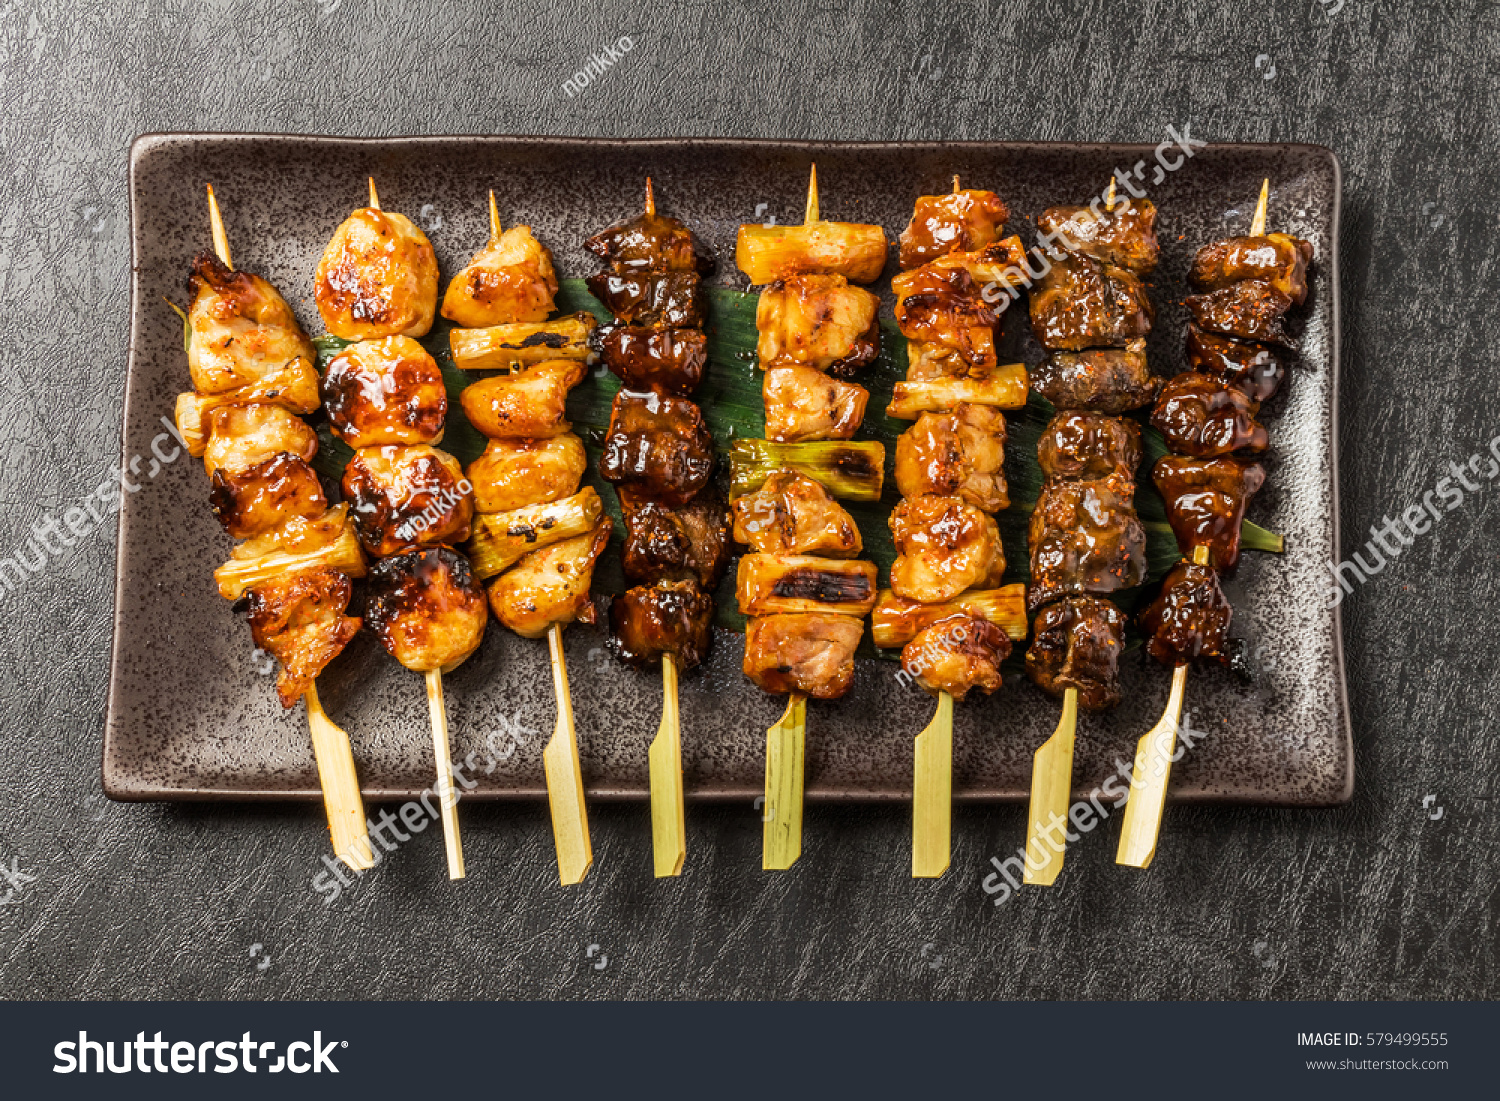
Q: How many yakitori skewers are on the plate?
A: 8